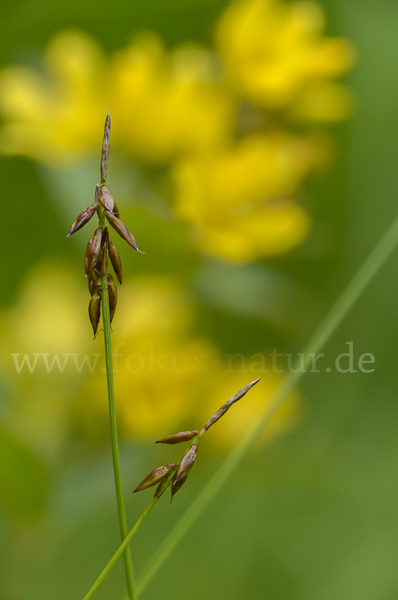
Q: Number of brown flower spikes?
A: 2